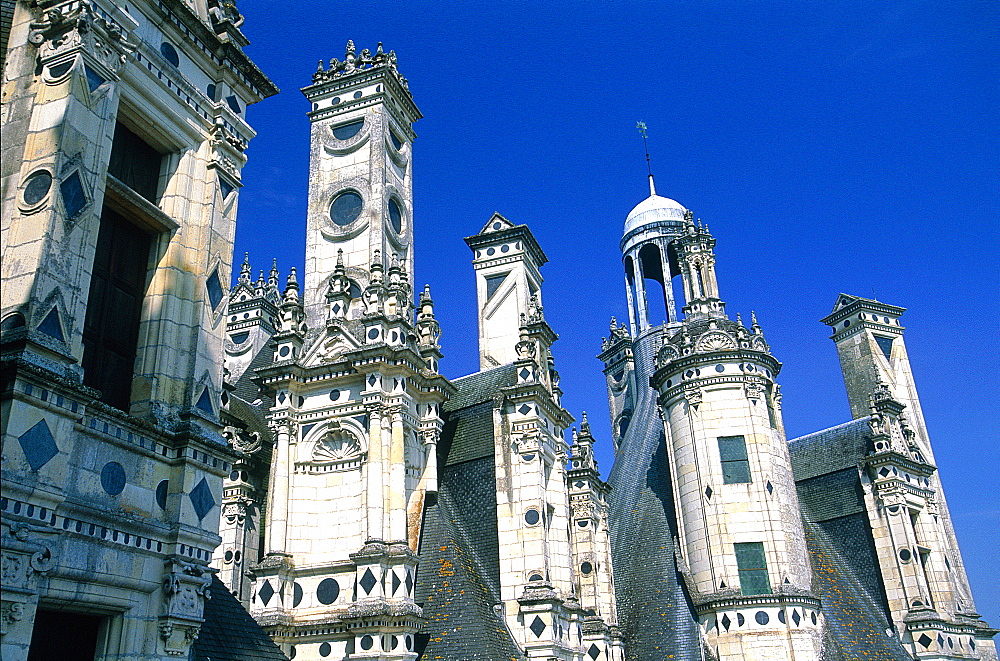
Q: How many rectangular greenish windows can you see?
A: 2